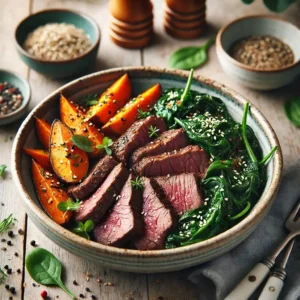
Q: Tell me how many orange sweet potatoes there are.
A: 7